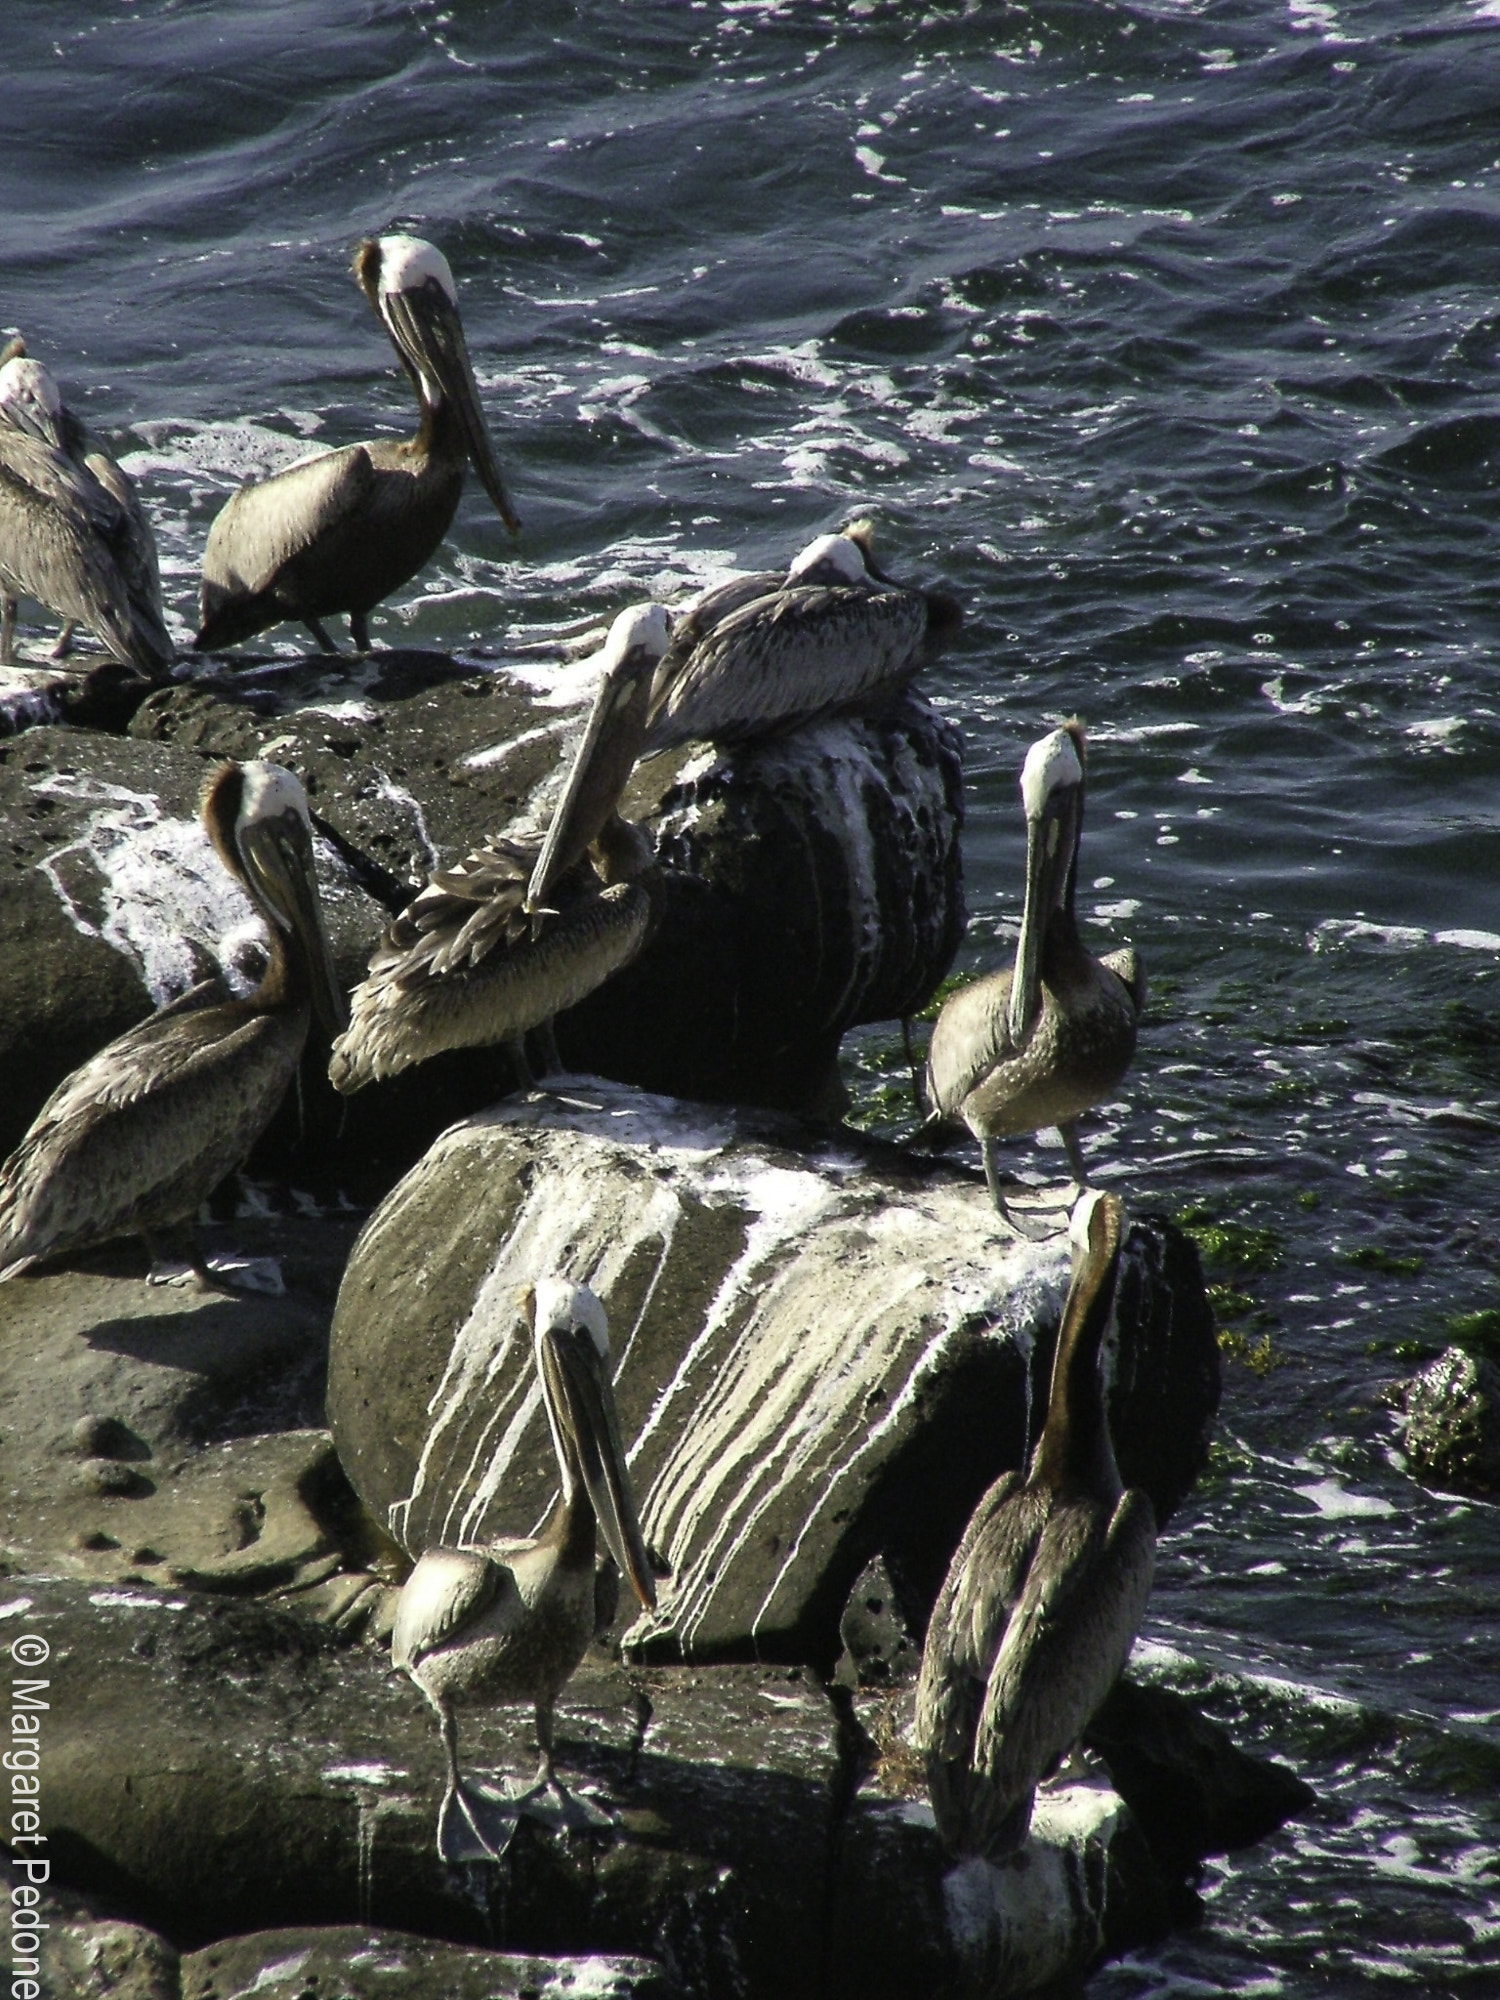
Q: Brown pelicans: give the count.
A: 8